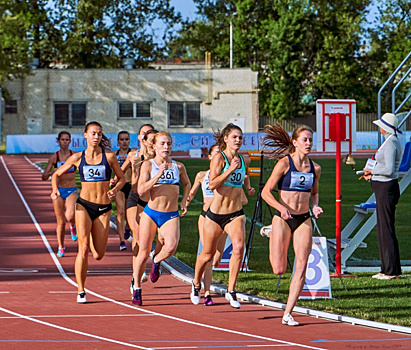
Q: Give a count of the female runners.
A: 9